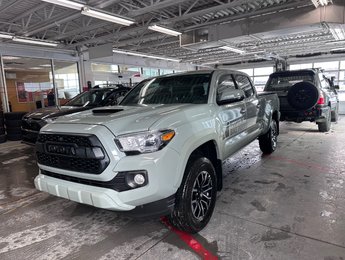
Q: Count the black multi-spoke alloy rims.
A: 2